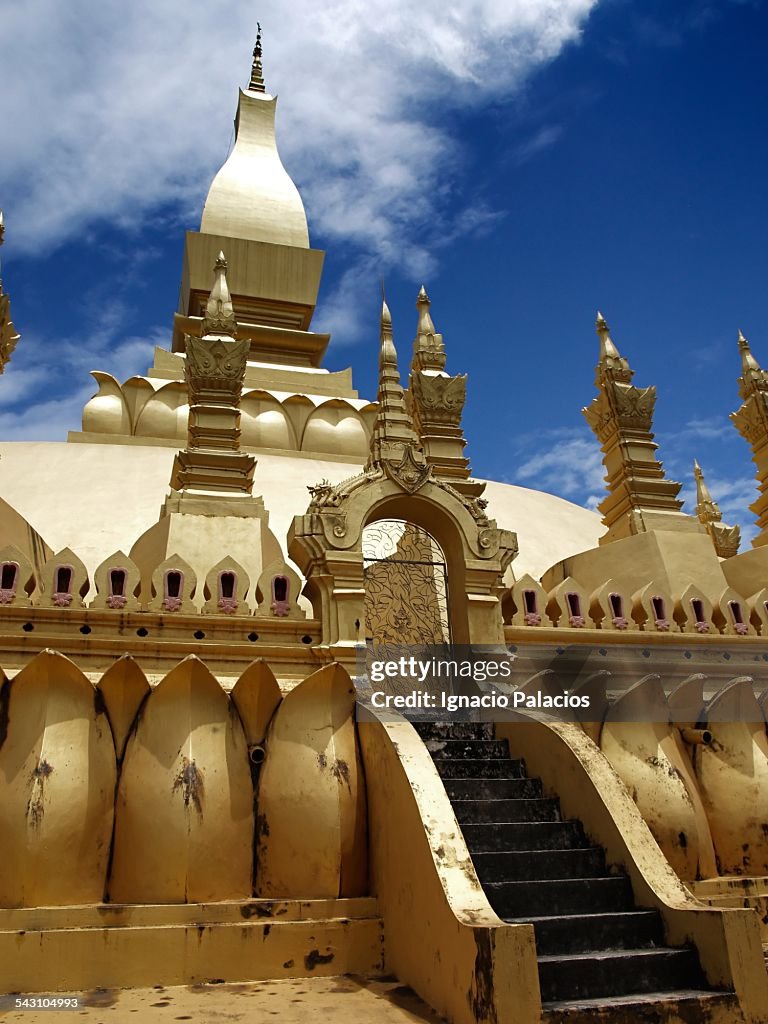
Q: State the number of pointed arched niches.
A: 13